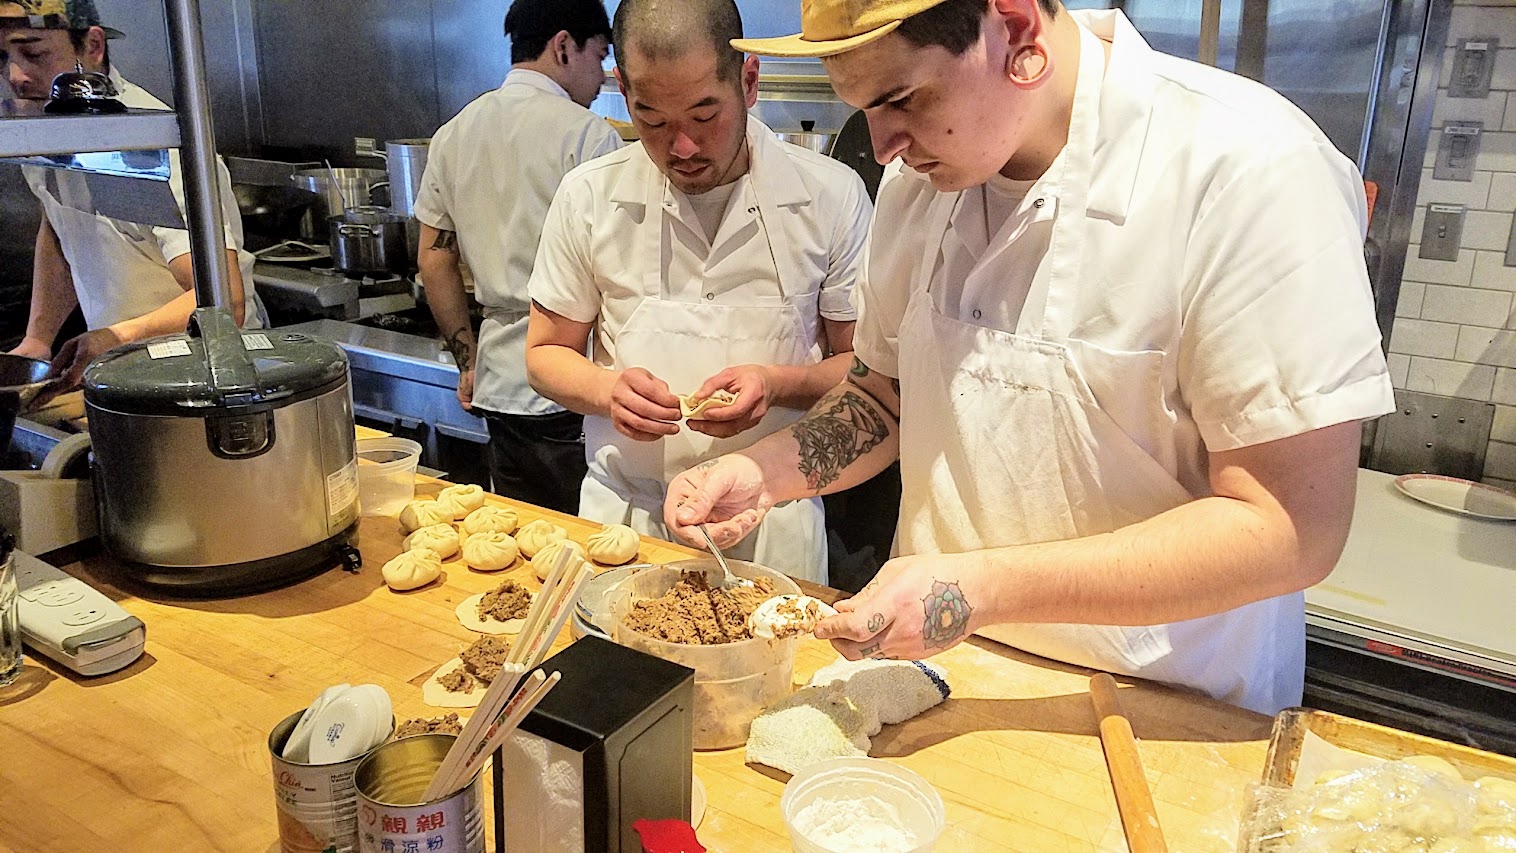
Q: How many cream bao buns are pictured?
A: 9